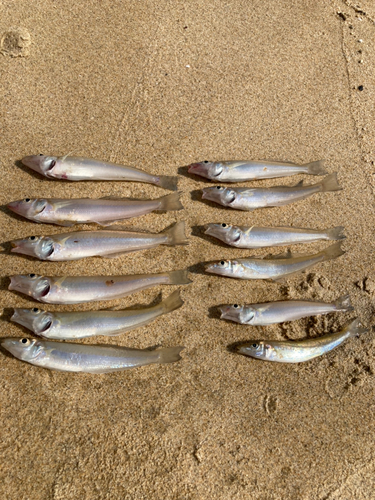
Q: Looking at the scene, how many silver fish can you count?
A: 12